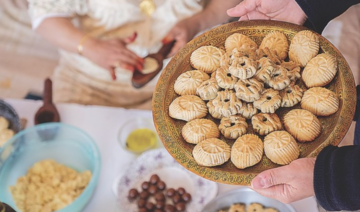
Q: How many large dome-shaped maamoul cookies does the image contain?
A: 13